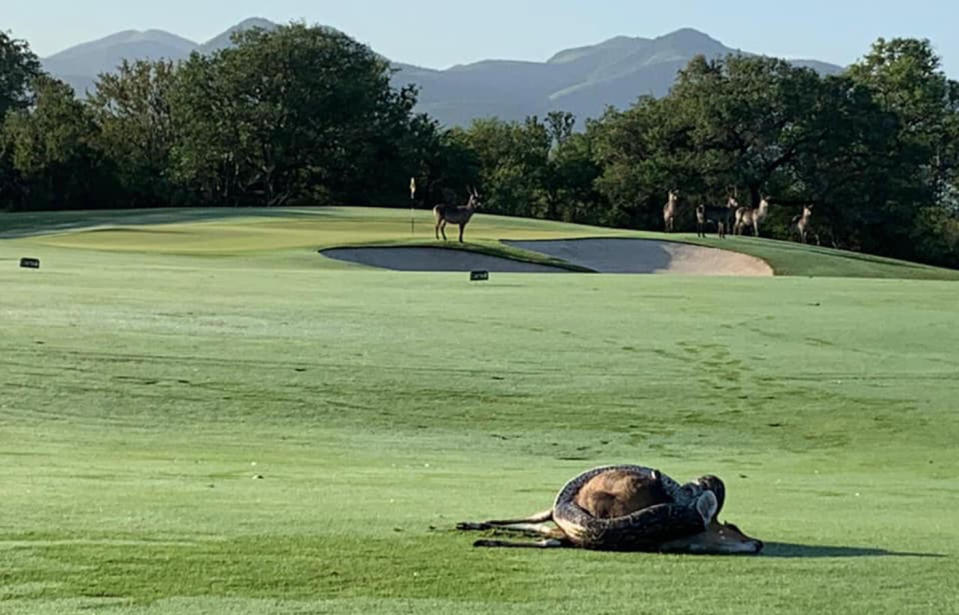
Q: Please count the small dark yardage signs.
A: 2